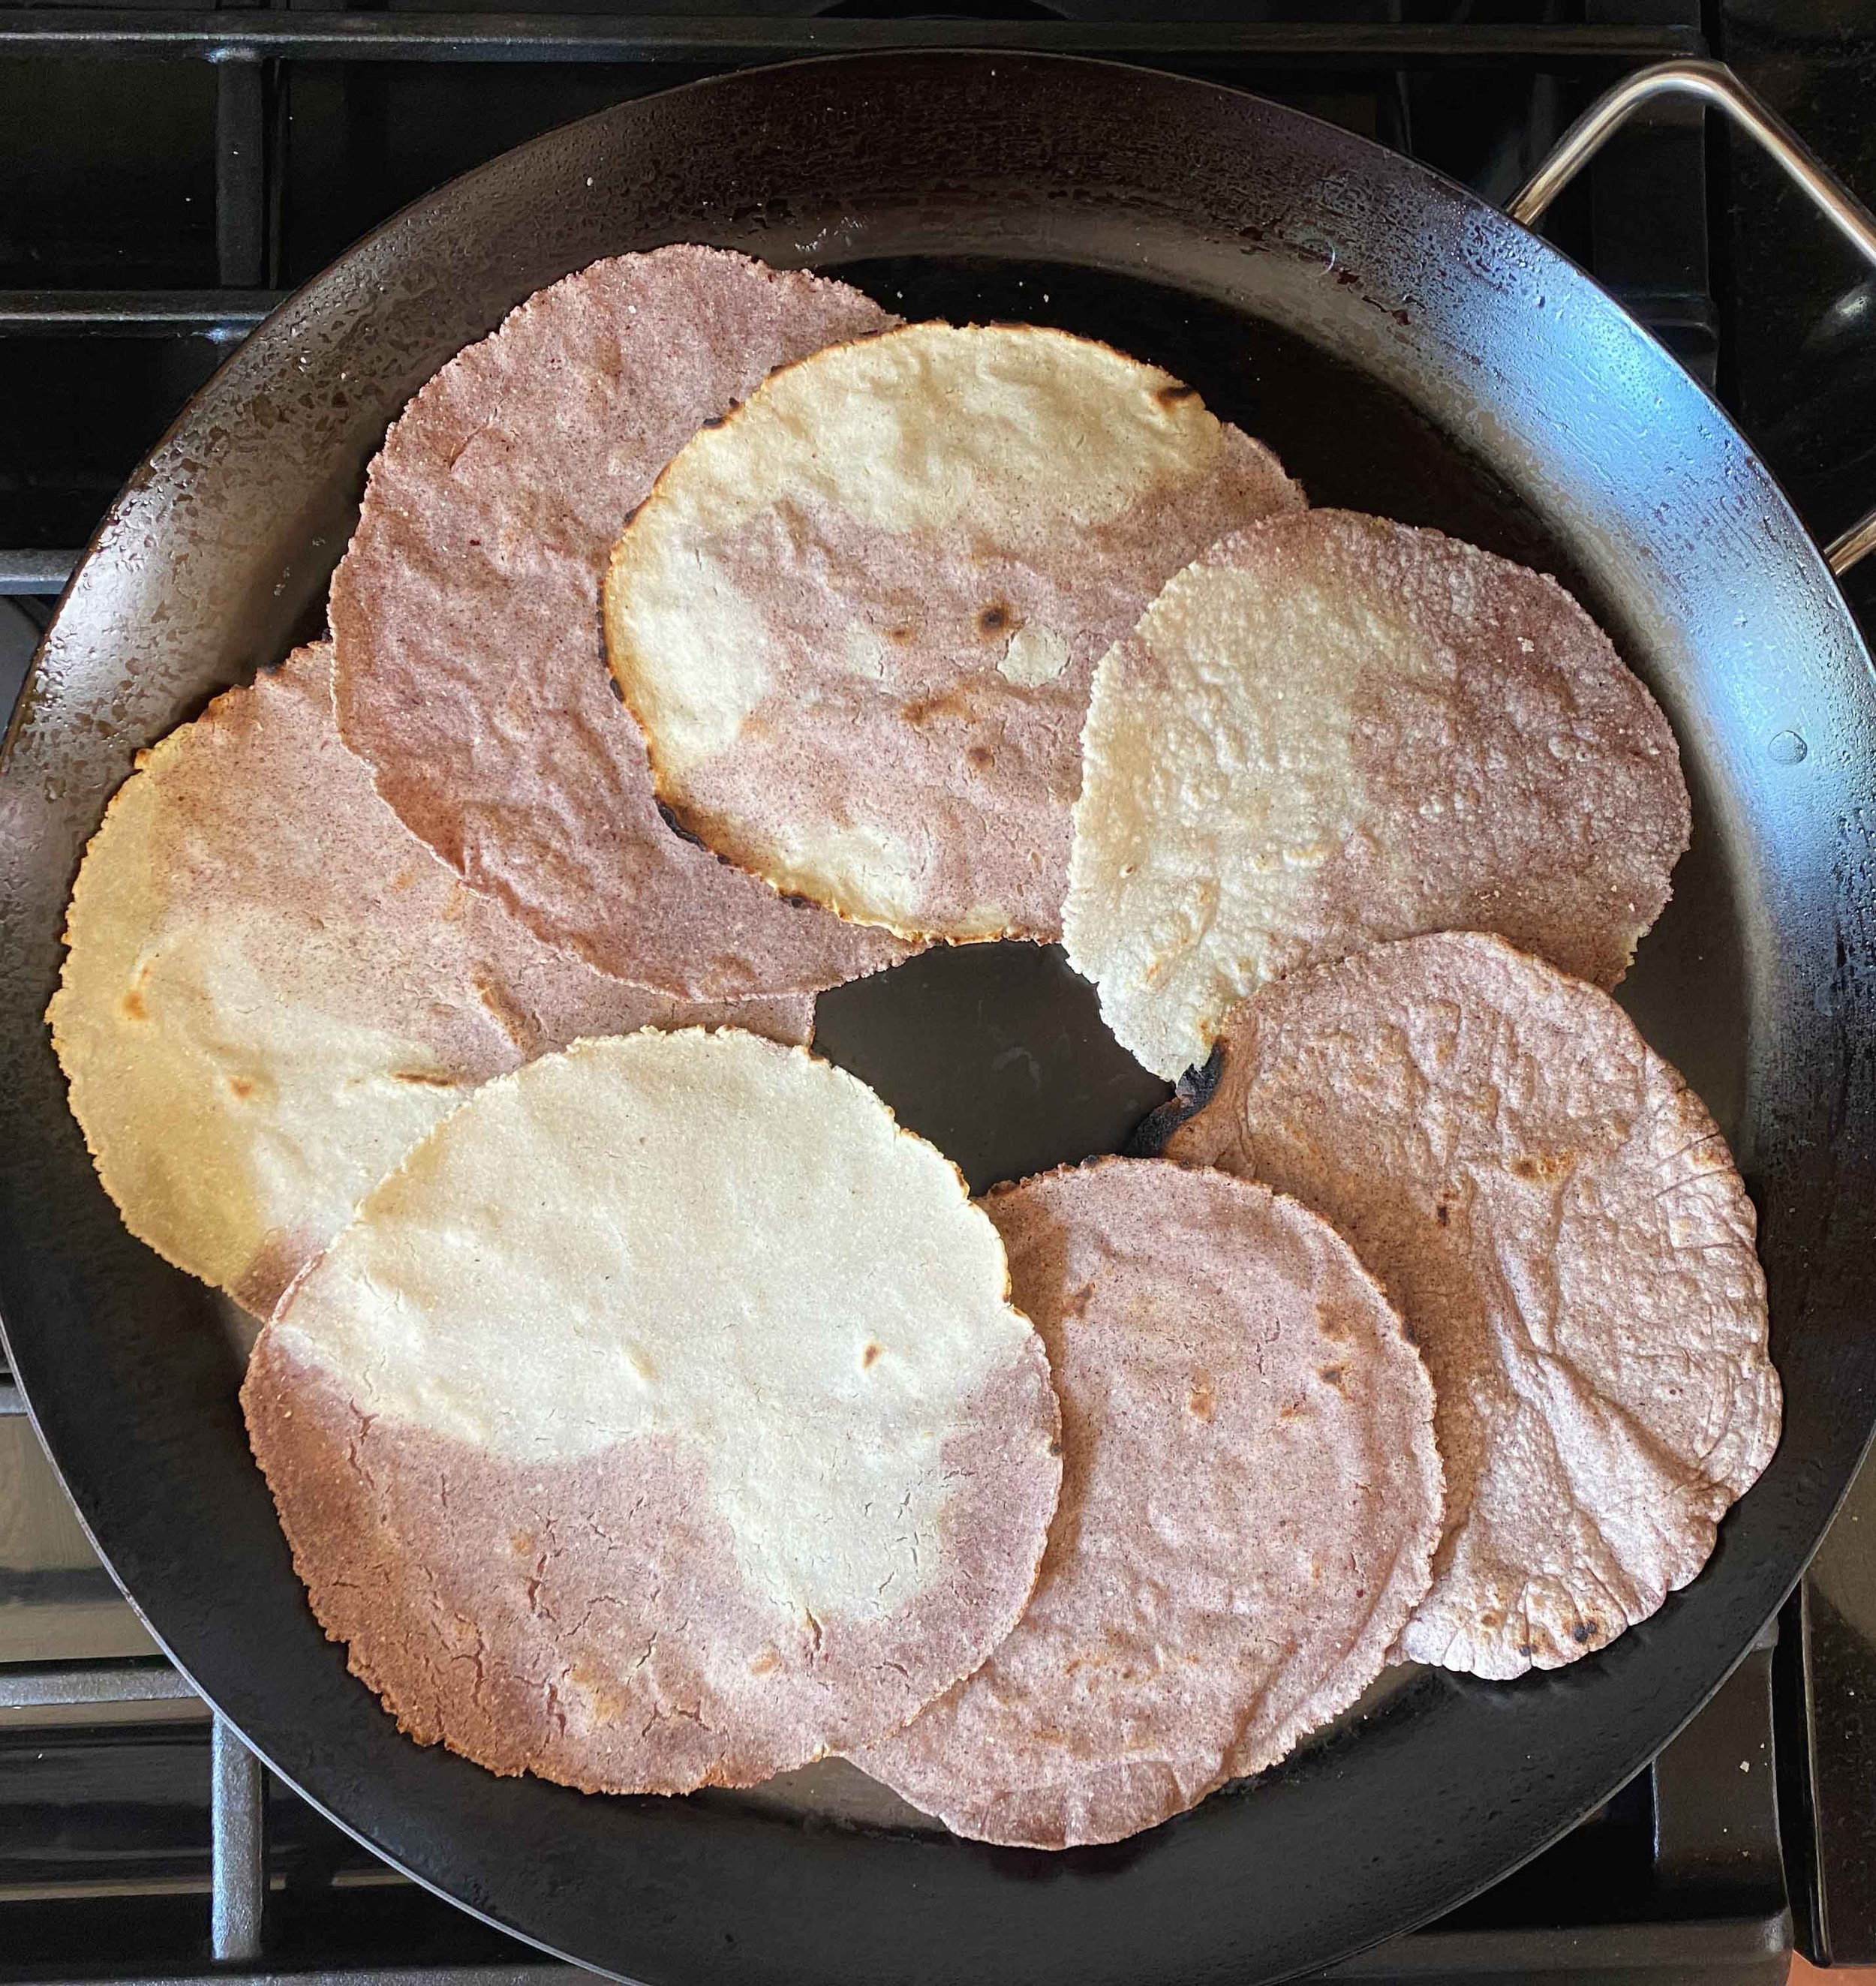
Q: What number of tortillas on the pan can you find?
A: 7